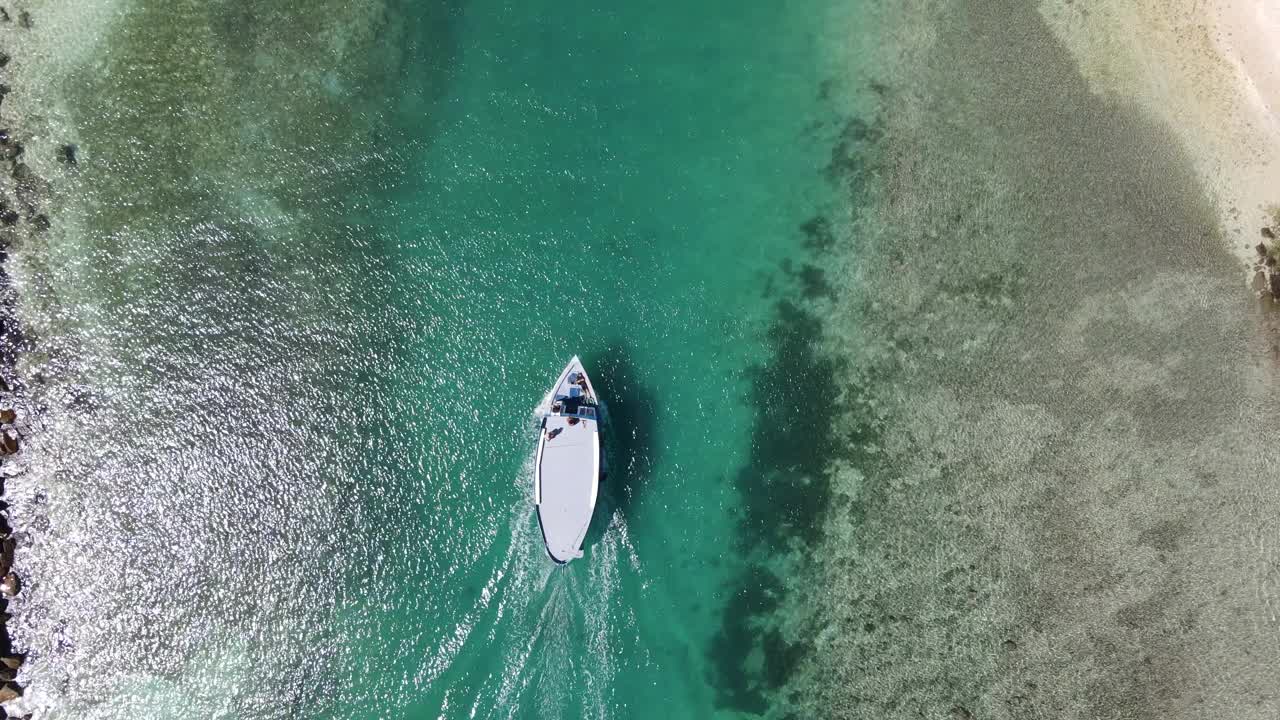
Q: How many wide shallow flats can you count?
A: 2